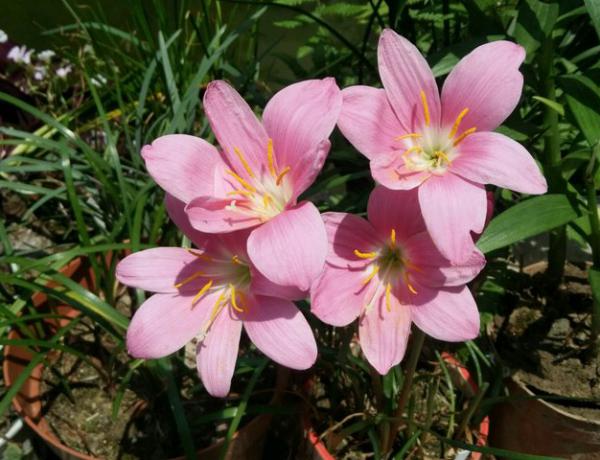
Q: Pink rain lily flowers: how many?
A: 4